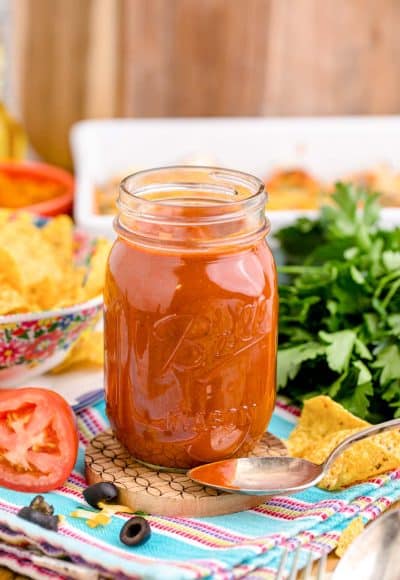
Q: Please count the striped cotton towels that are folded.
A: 1